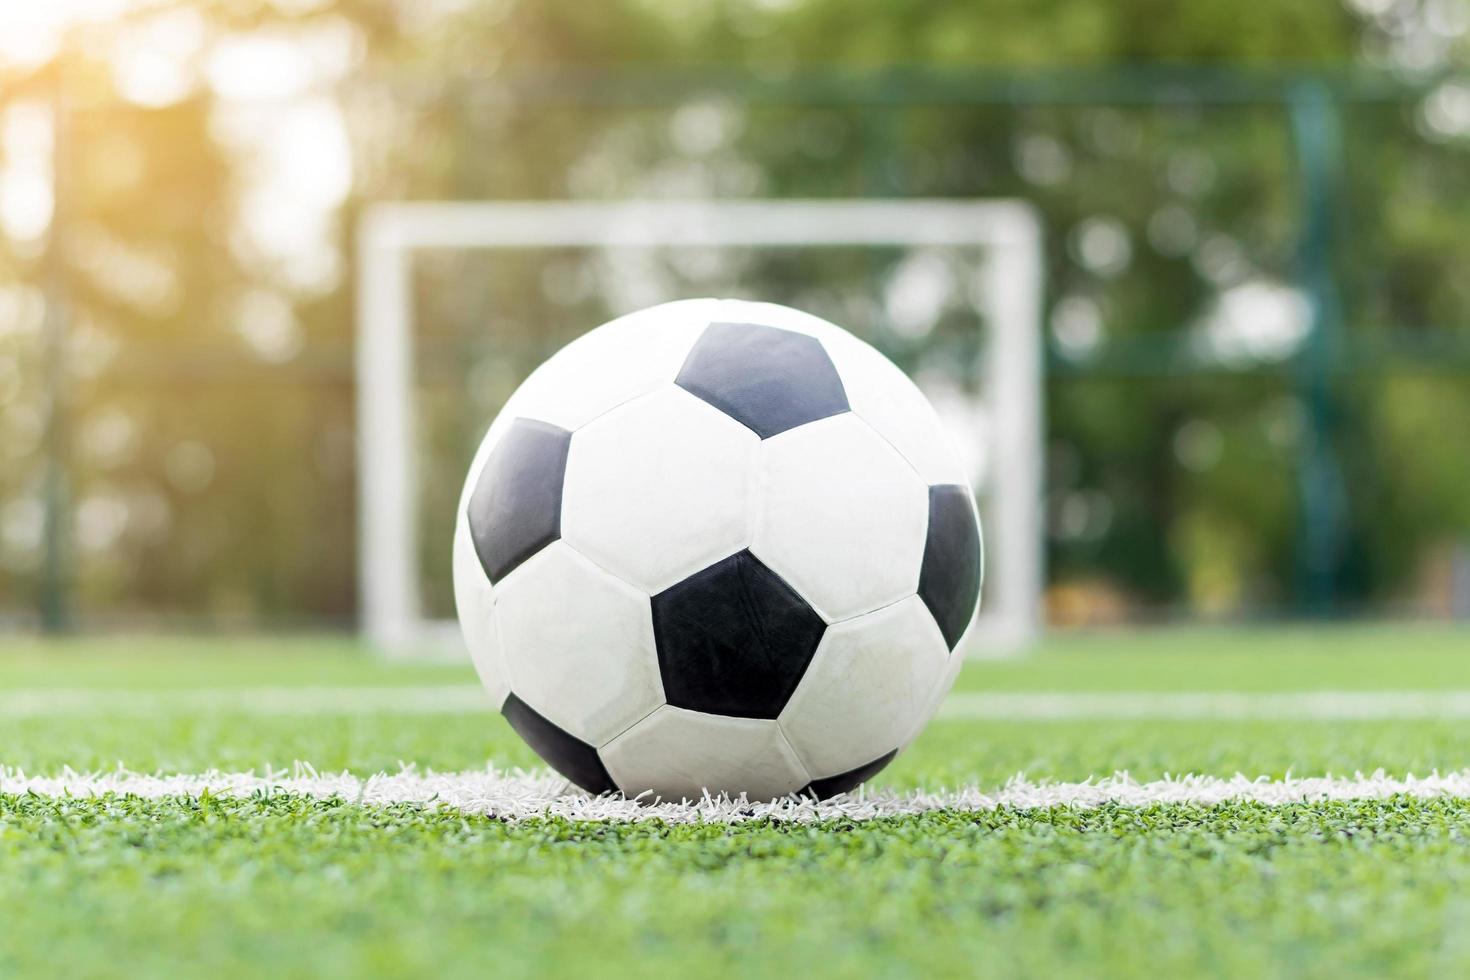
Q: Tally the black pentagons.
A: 6